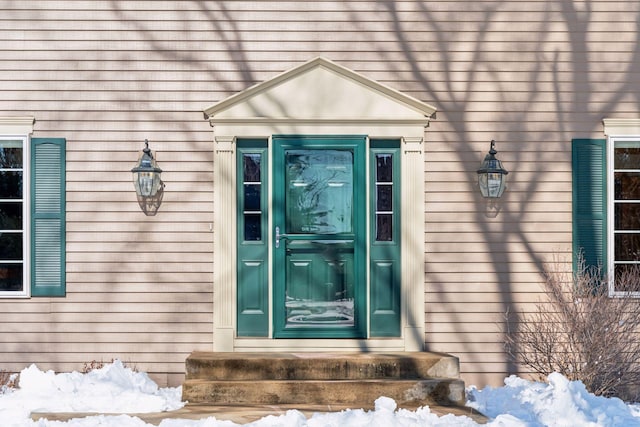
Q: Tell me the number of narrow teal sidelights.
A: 2